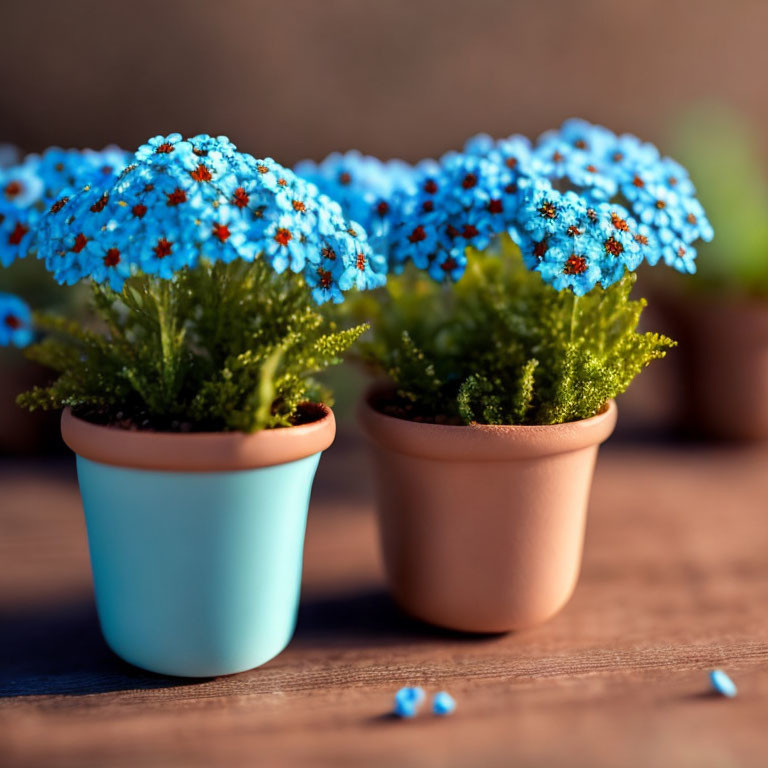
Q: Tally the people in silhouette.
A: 0